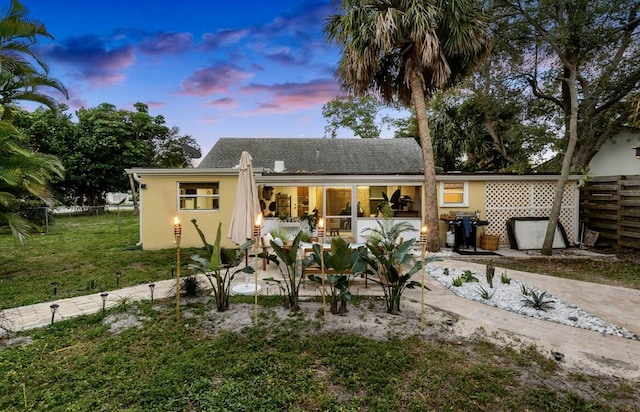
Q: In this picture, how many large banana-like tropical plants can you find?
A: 4